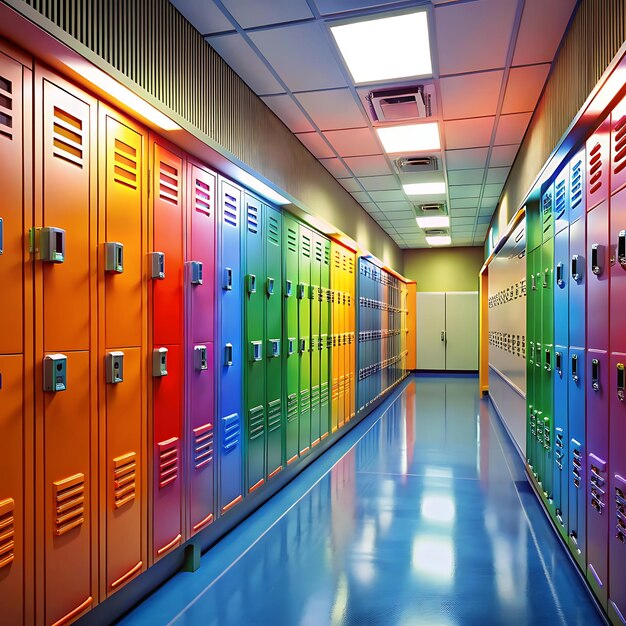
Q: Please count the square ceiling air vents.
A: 4